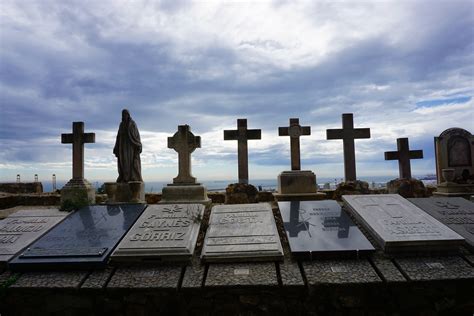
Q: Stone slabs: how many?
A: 7